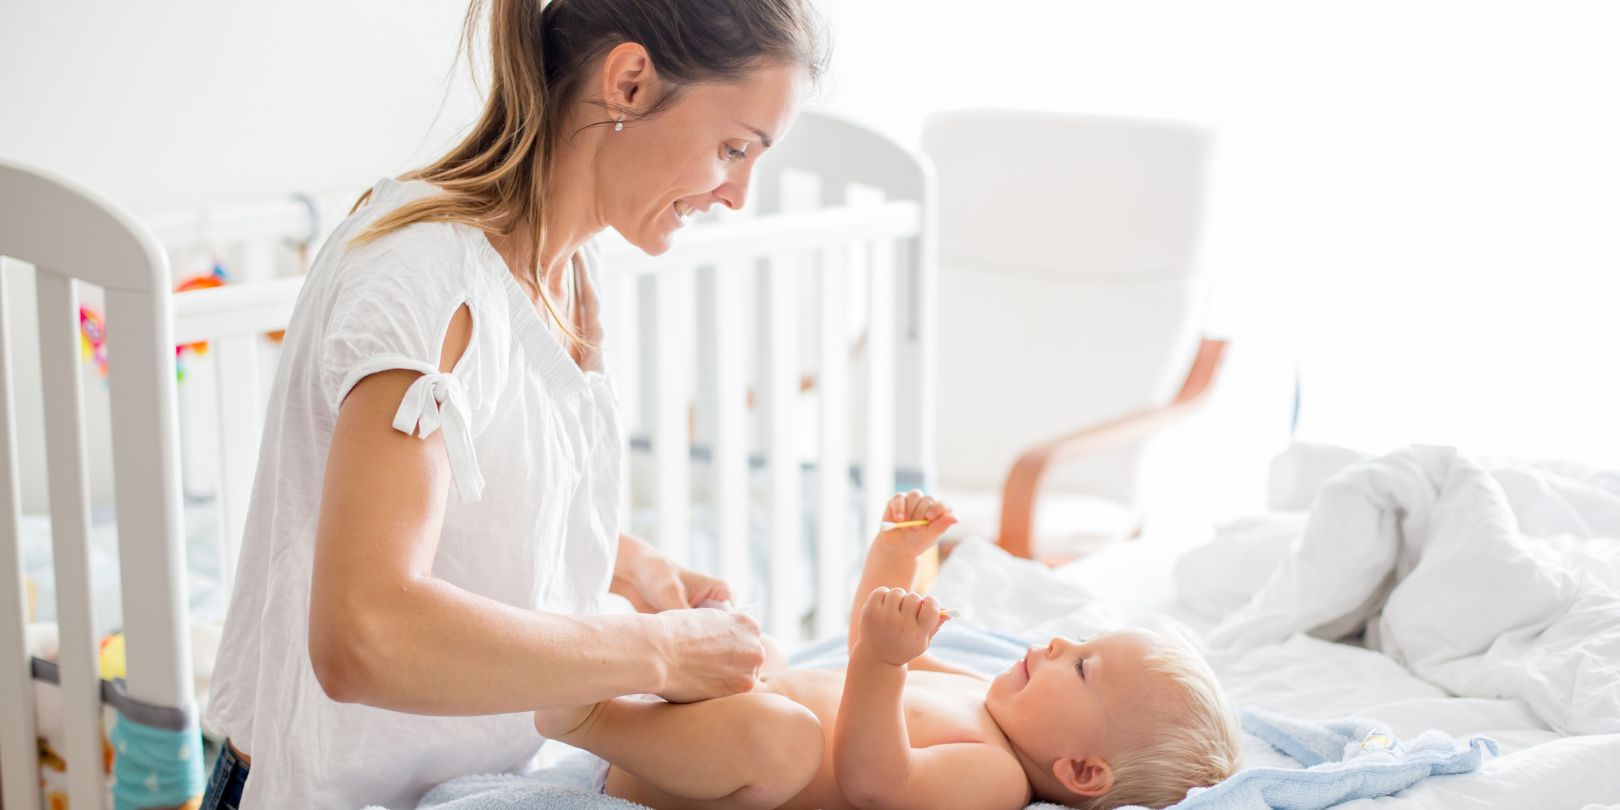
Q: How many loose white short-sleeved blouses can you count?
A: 1